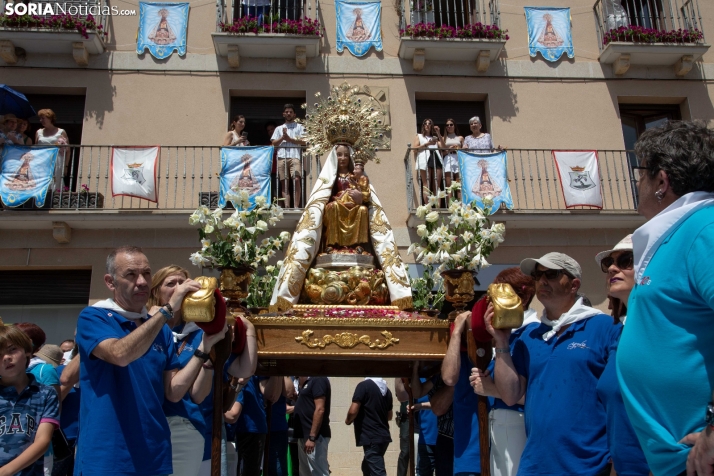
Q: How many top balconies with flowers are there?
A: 4